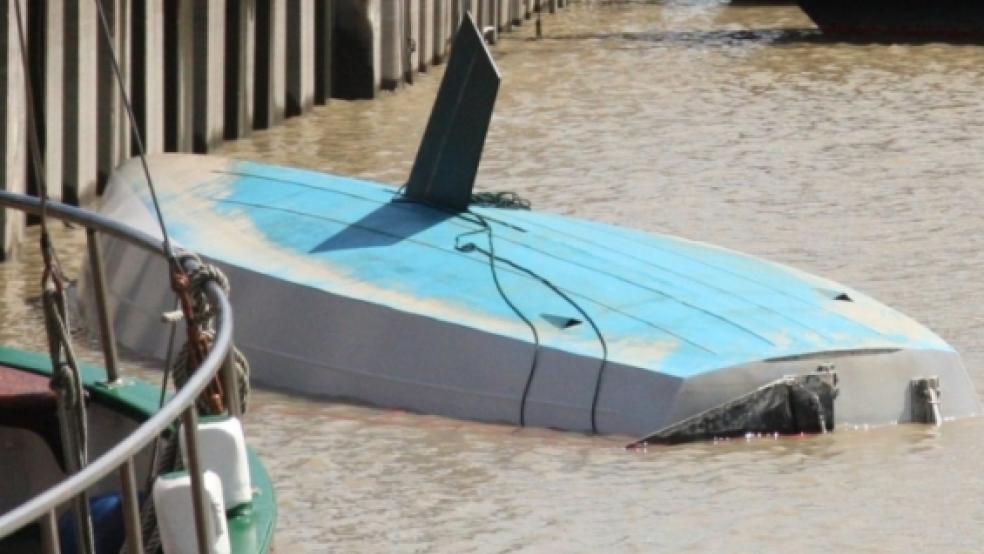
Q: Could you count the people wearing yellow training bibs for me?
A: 0